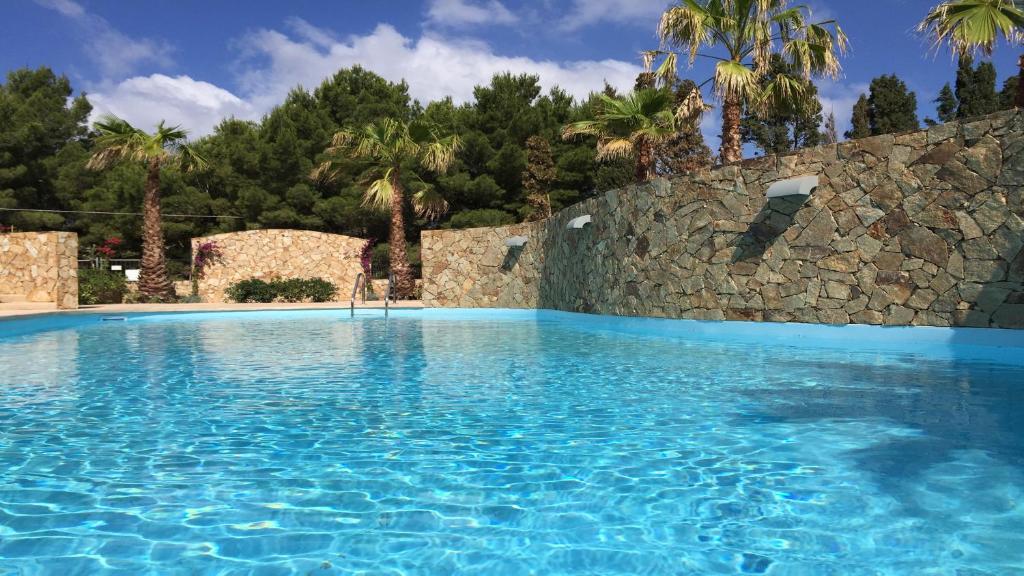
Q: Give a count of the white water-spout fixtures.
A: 3